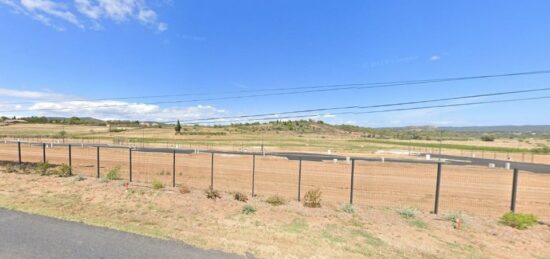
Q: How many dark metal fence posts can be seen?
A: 12